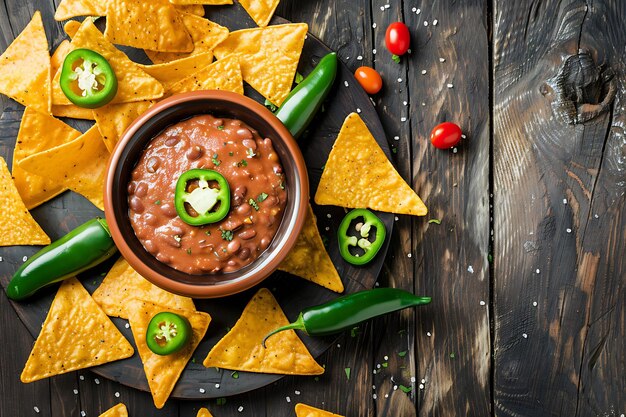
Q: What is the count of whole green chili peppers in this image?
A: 3